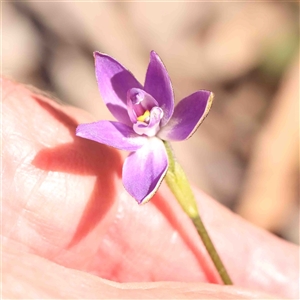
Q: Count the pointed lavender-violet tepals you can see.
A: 5